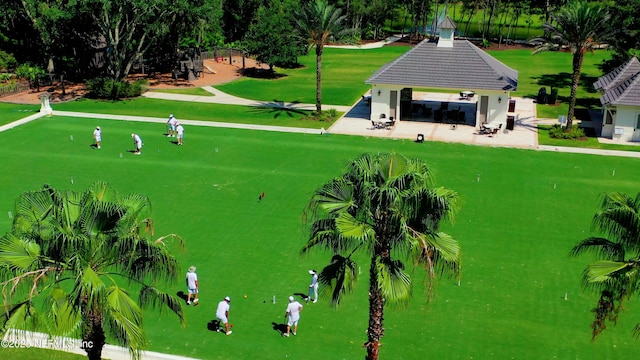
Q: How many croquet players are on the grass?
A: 8